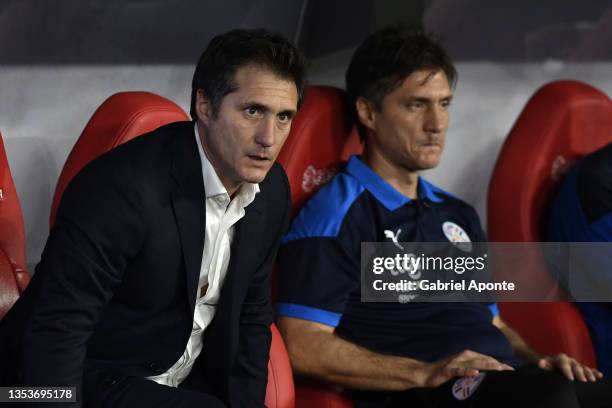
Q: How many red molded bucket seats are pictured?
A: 4